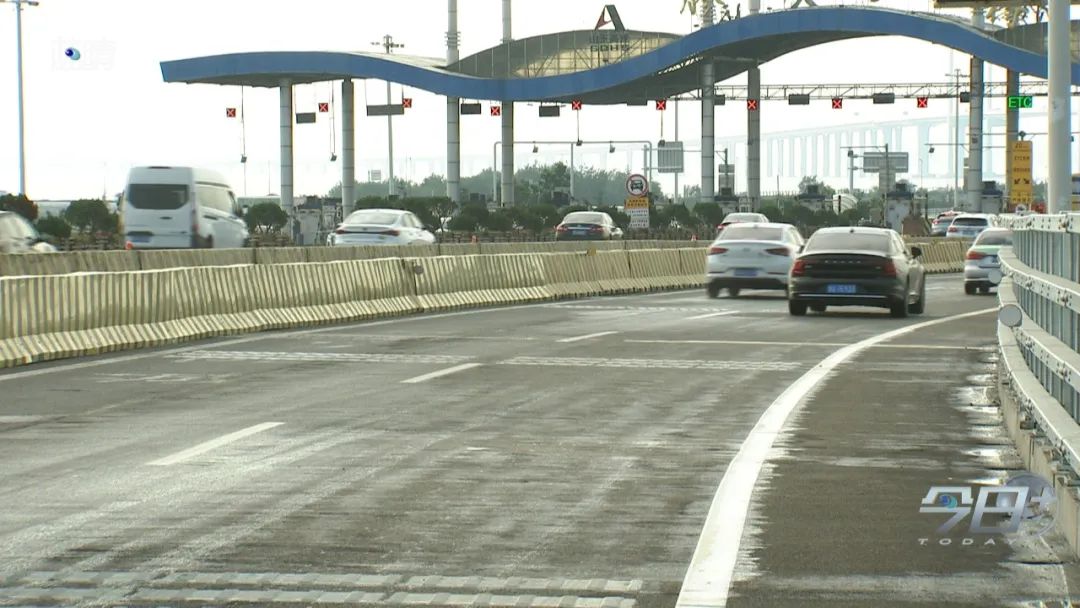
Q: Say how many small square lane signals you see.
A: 9